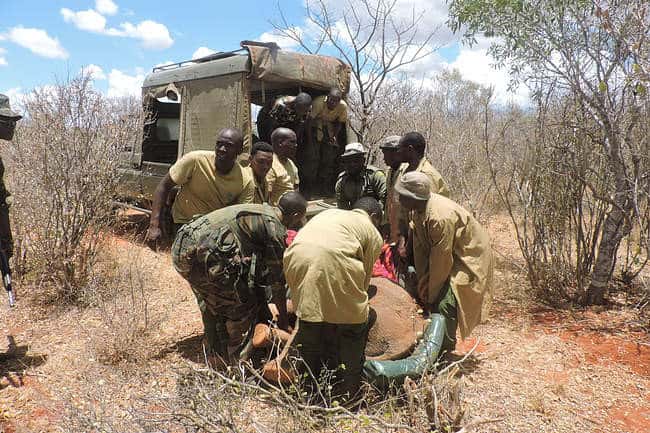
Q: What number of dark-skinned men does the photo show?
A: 12